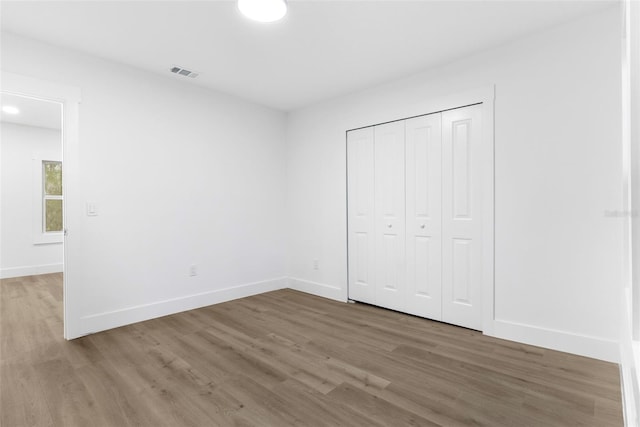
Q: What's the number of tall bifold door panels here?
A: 4